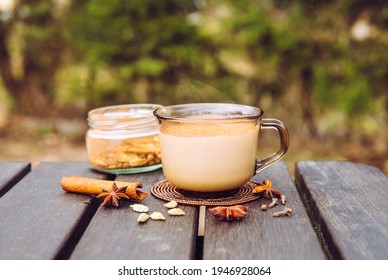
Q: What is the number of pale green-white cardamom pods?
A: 5